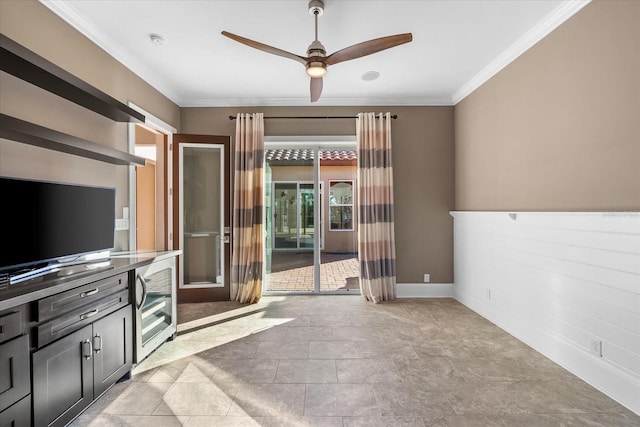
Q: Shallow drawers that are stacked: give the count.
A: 2